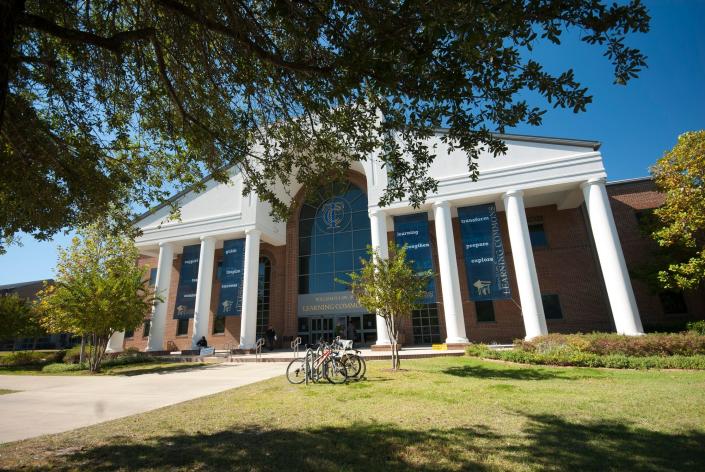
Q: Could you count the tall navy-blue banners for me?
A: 4